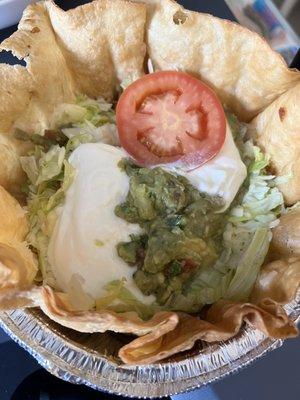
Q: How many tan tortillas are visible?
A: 1